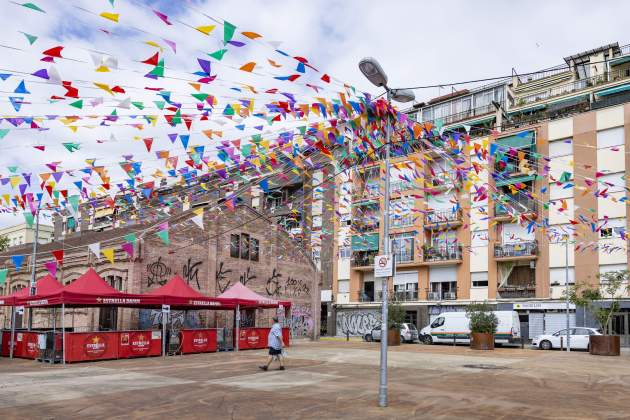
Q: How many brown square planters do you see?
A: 3